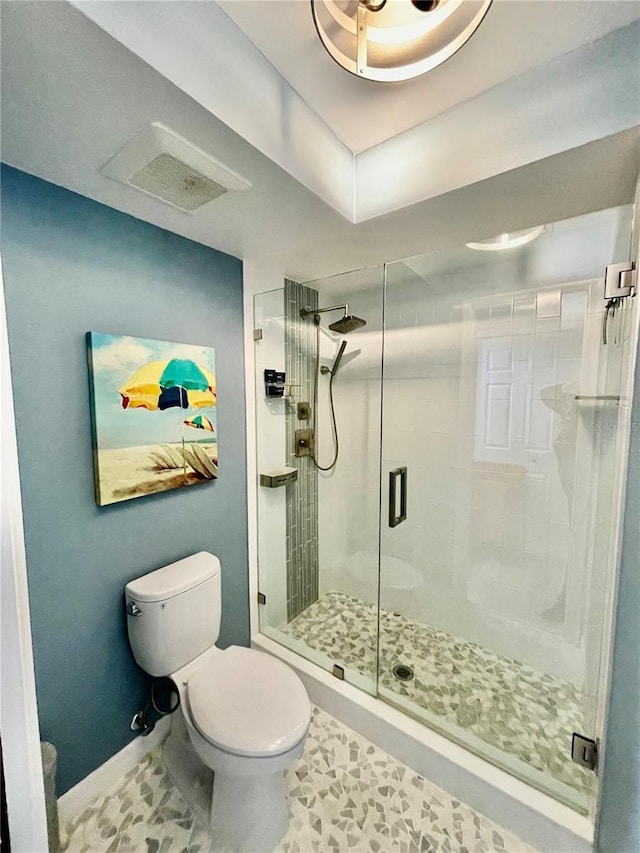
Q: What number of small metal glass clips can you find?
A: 3